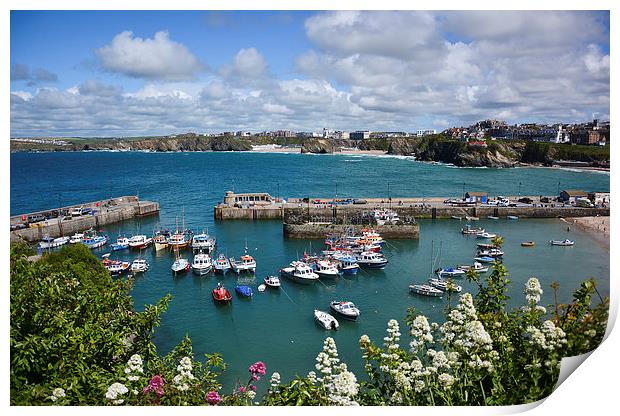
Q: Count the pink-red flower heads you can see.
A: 3